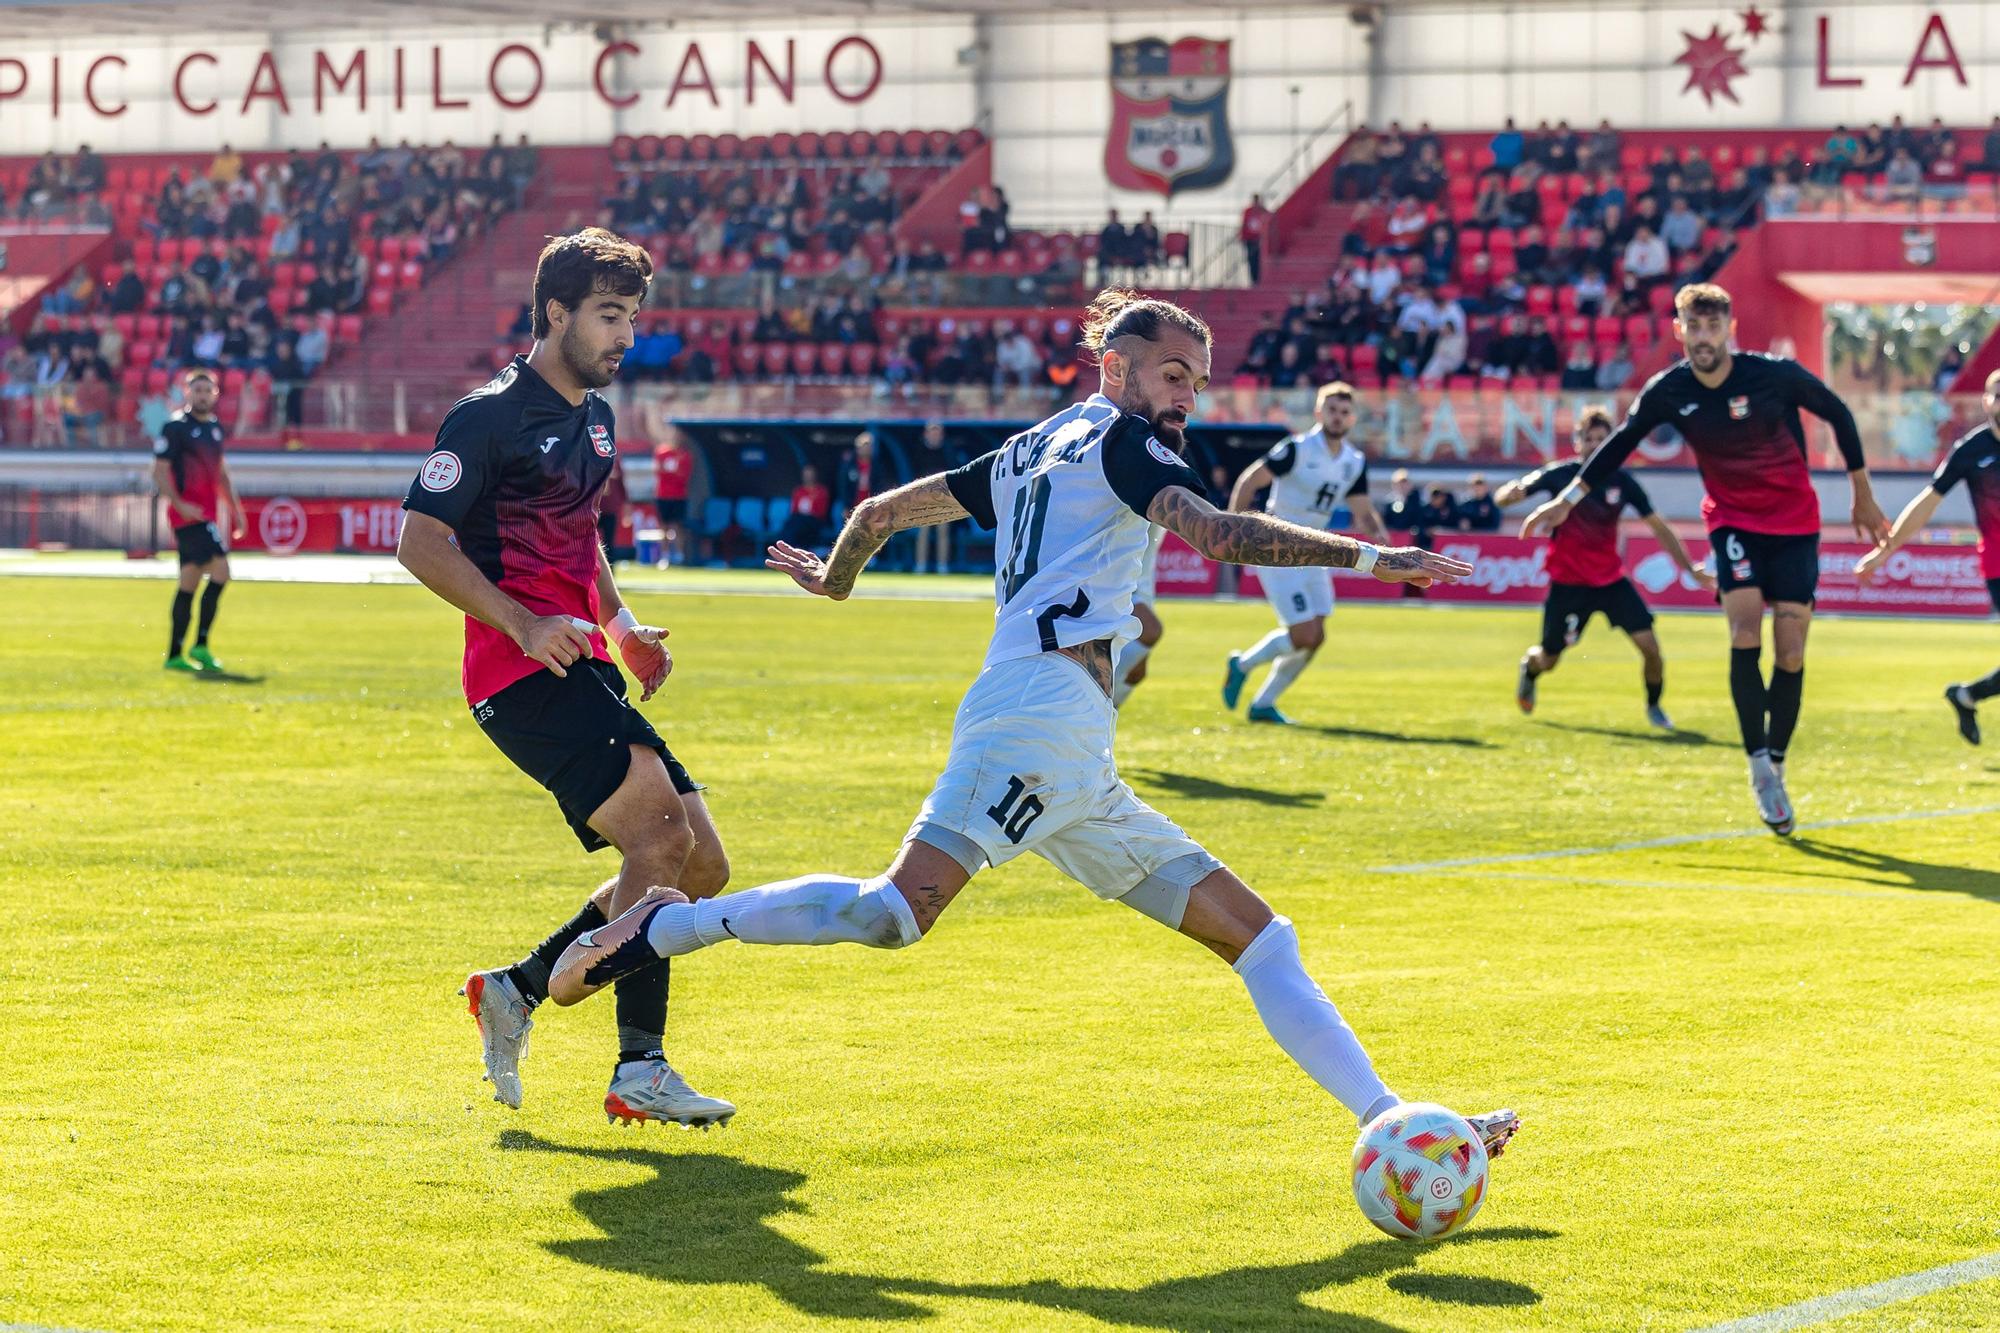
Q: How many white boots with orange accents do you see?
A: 2